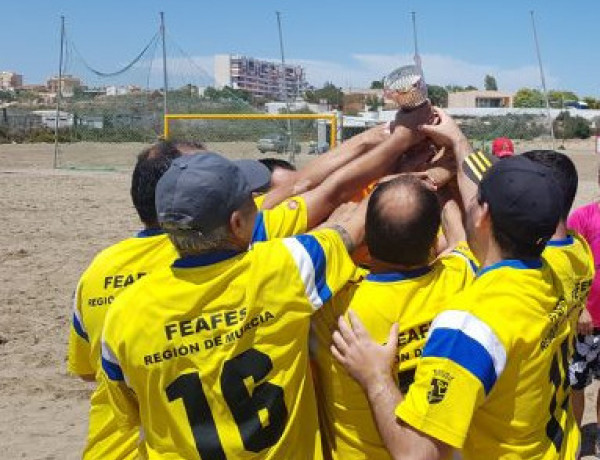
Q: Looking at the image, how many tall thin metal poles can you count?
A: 5